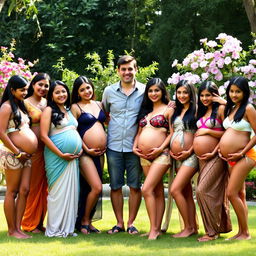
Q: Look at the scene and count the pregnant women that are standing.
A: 8